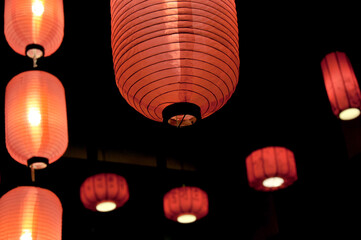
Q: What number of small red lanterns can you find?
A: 4